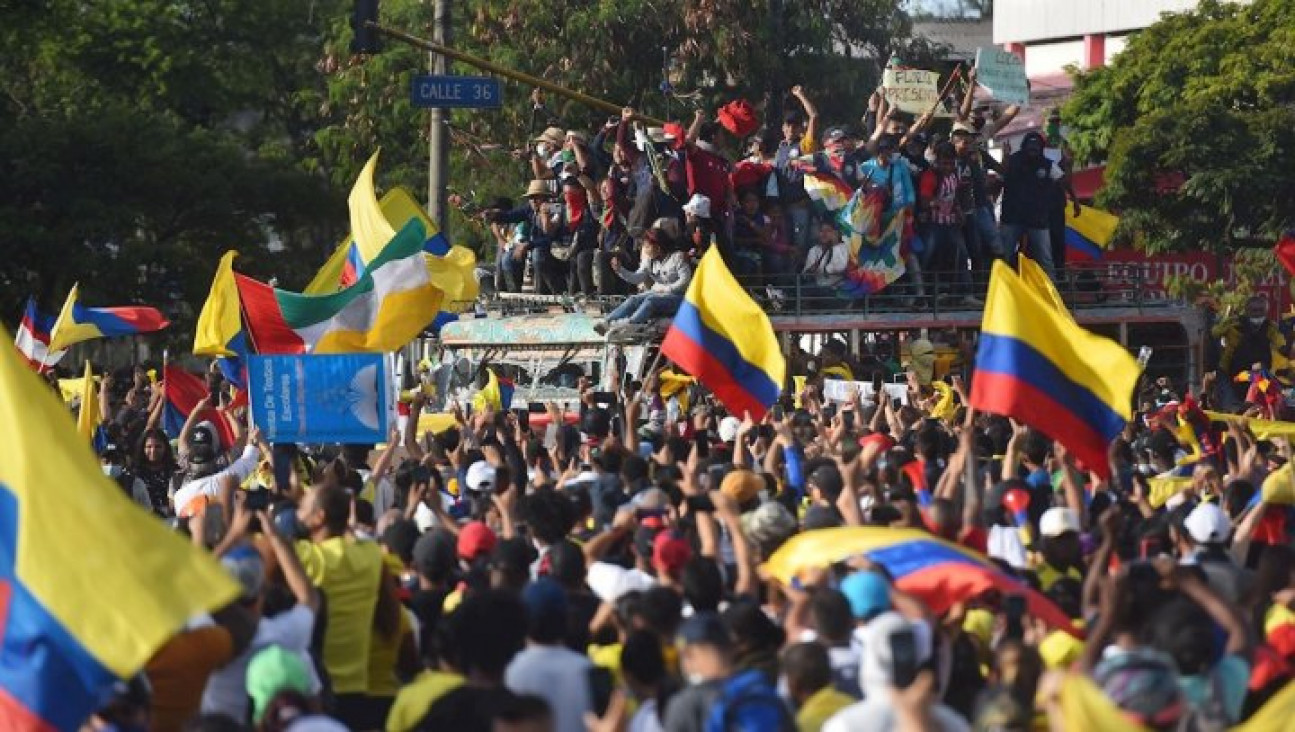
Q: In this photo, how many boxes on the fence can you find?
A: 0